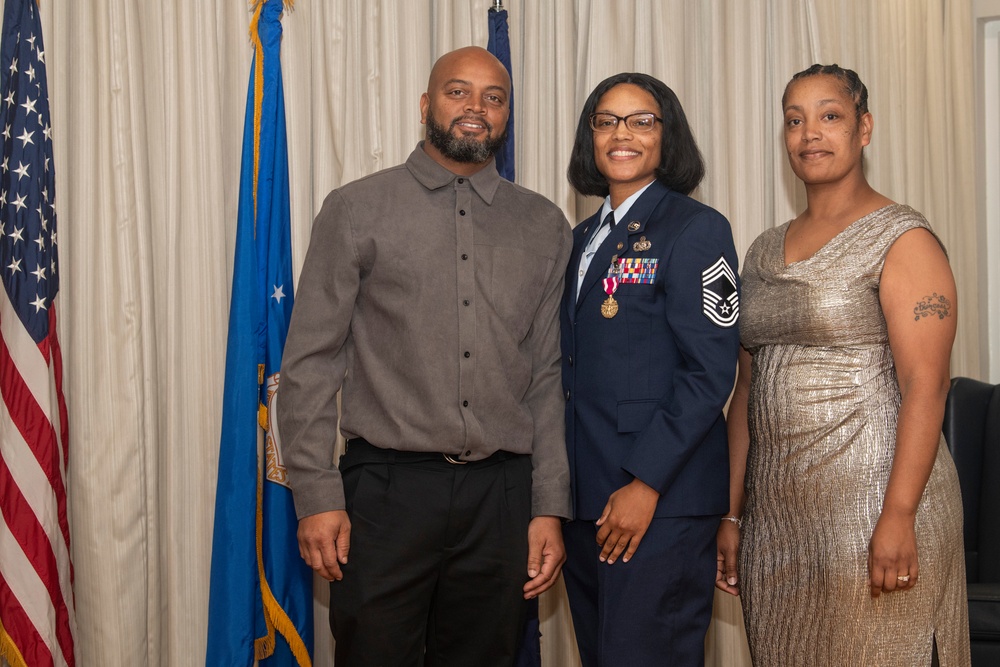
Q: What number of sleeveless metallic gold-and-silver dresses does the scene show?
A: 1